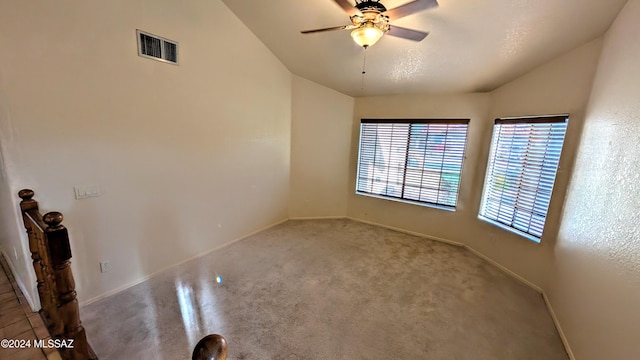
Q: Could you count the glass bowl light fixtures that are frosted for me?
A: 1